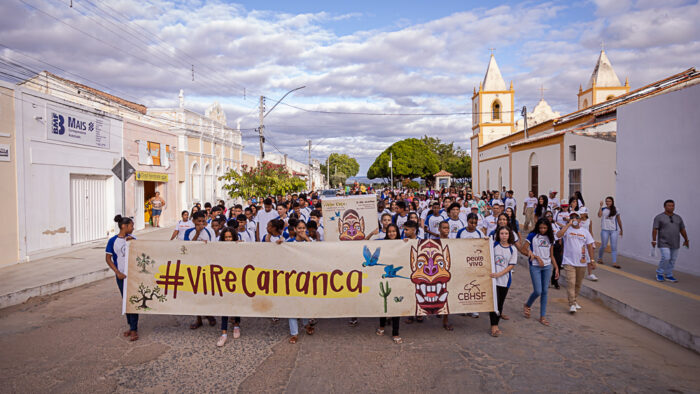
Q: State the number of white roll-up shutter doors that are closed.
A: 1